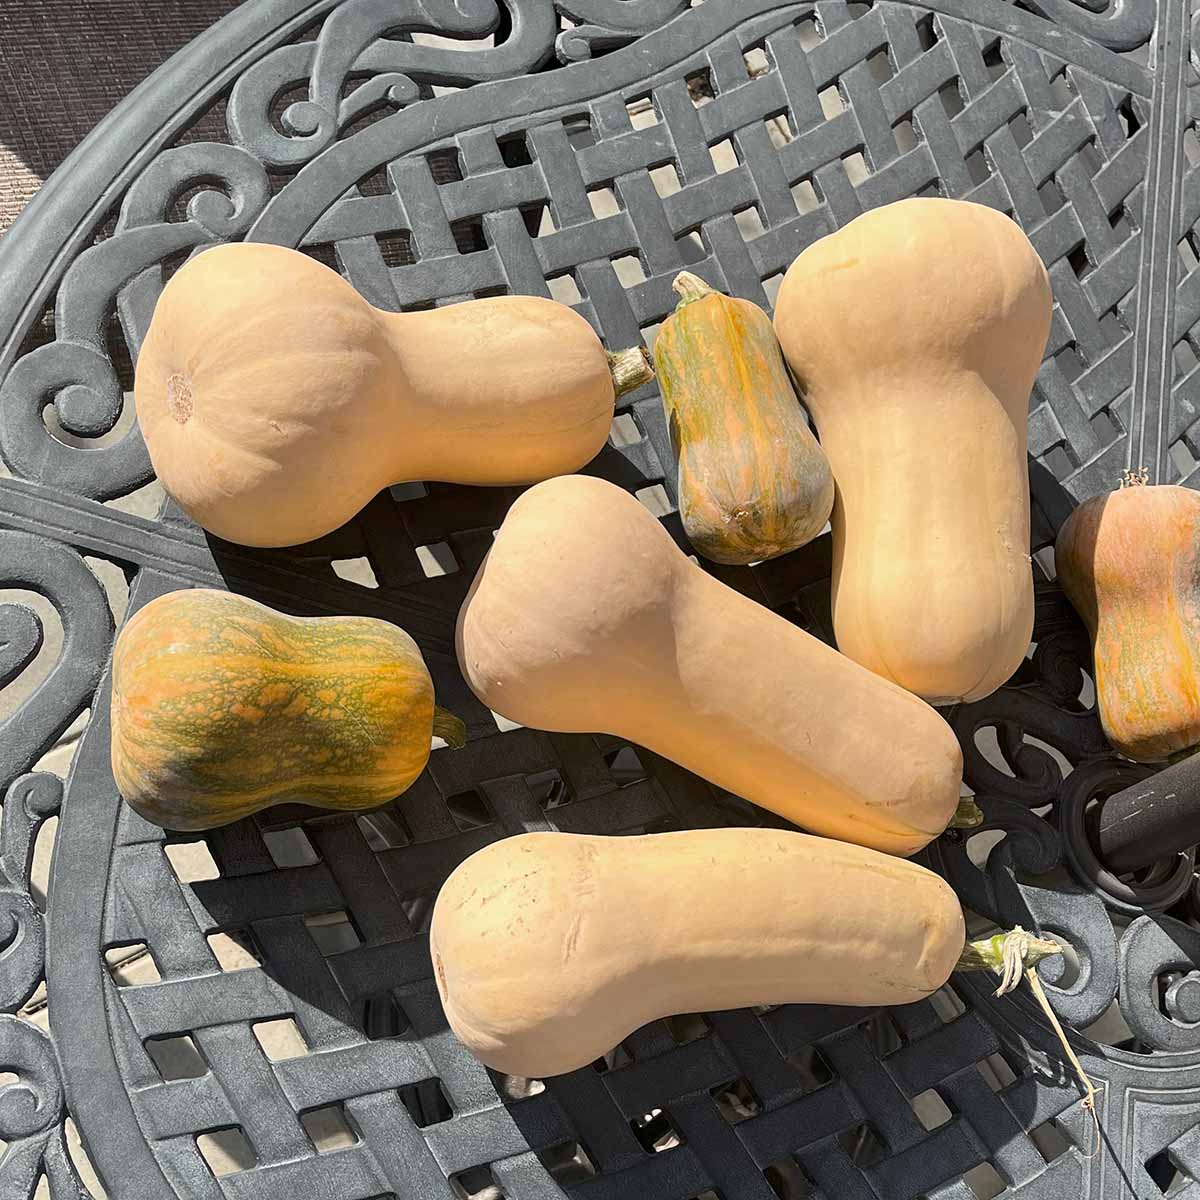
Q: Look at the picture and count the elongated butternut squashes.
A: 4